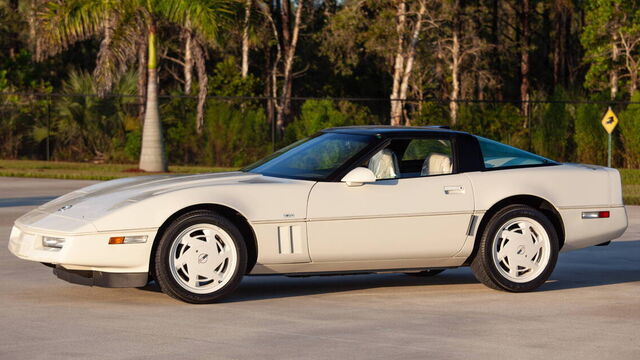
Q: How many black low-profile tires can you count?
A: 2